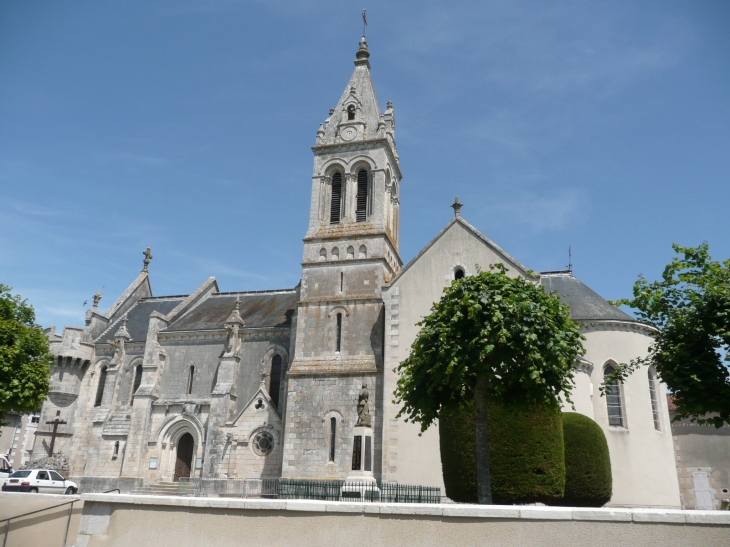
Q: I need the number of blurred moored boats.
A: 0